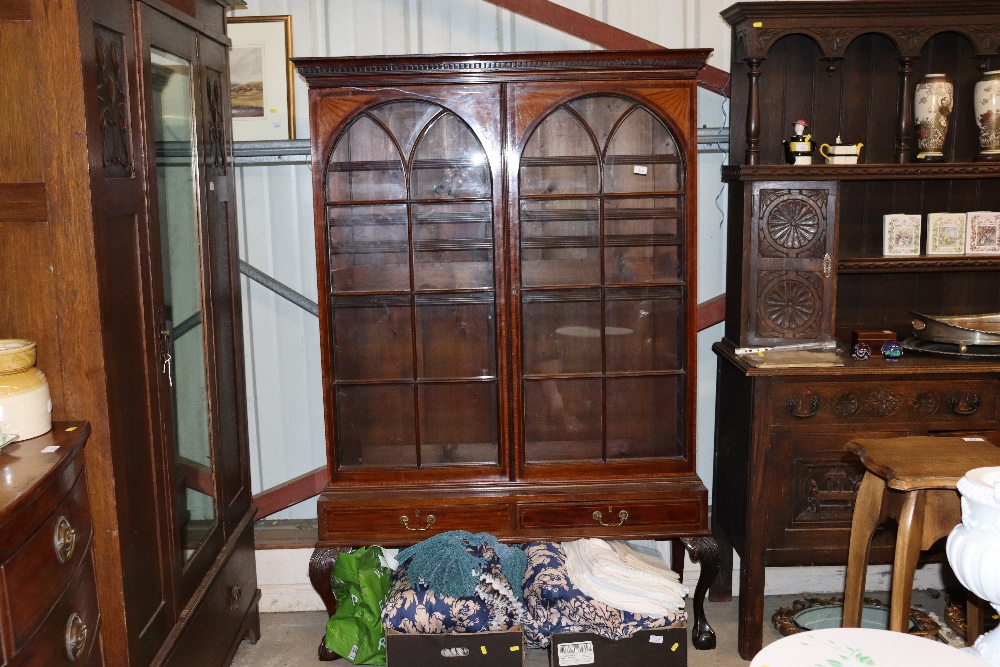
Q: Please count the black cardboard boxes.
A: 2